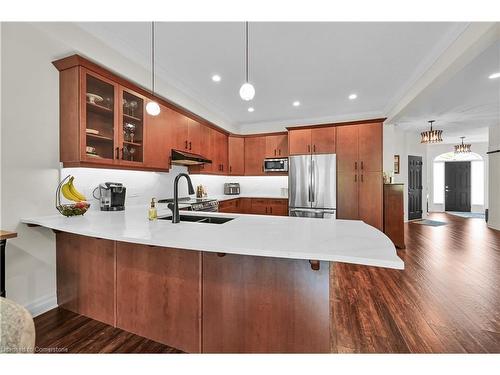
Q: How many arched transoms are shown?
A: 1